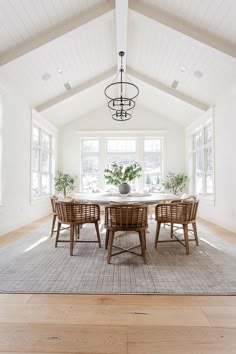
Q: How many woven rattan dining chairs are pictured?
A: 5